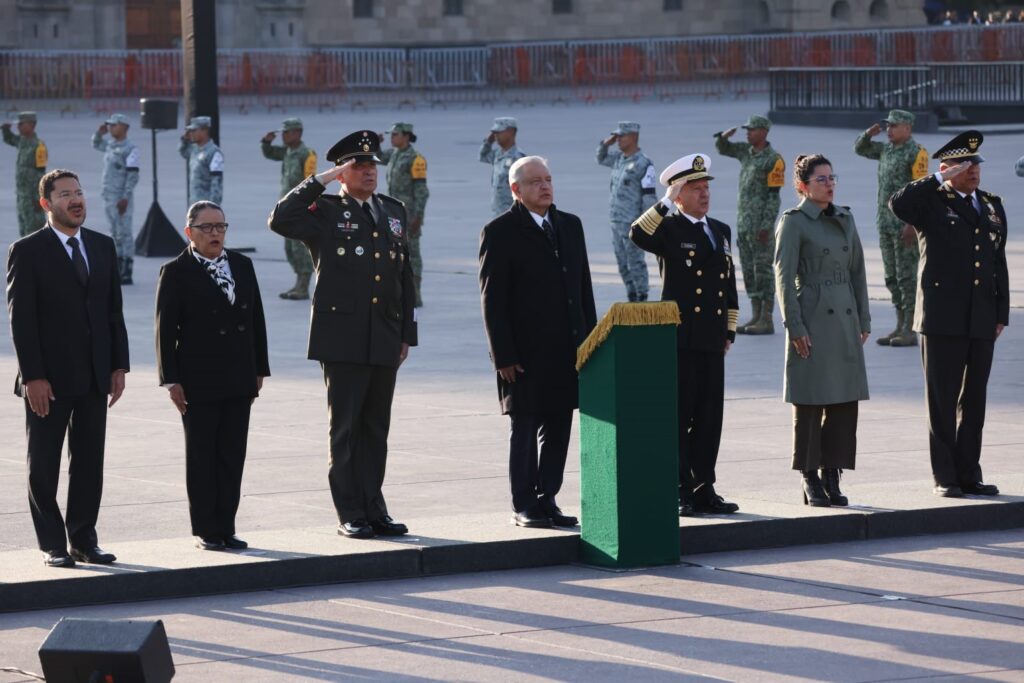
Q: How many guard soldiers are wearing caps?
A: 9